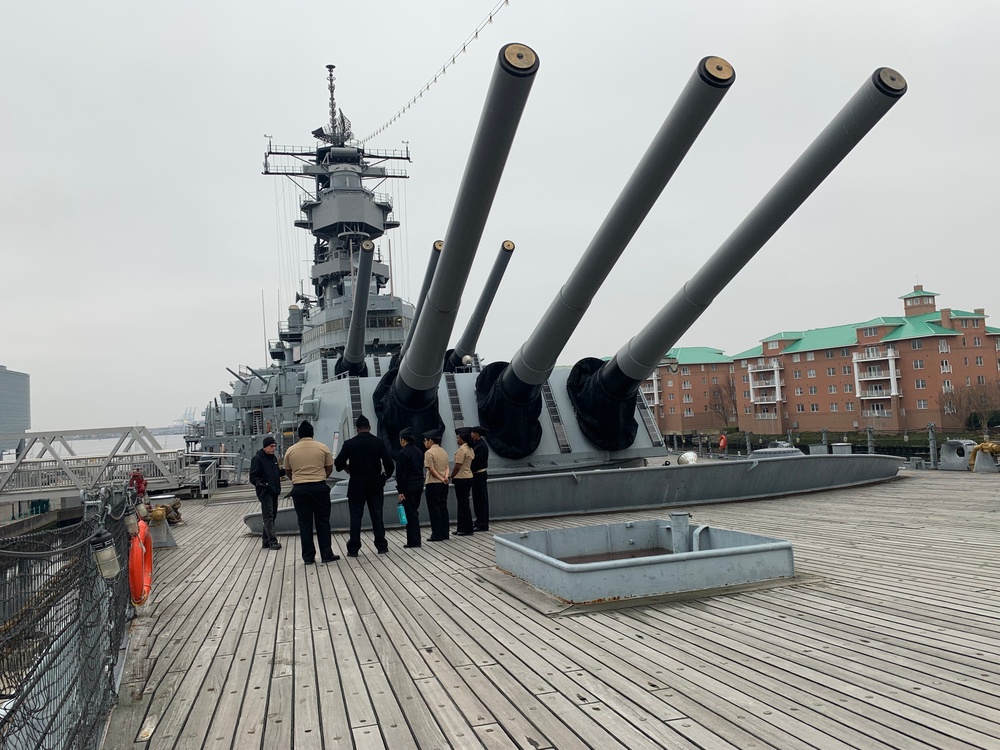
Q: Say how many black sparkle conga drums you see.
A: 0